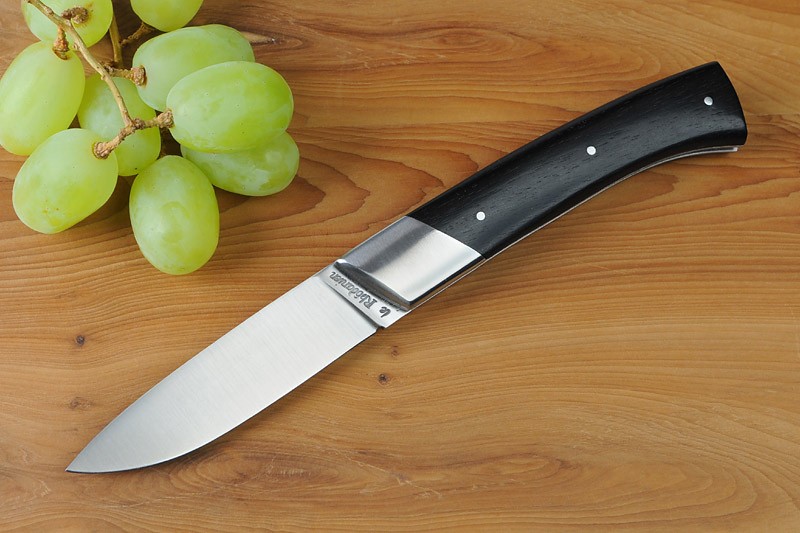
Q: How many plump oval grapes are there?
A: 9